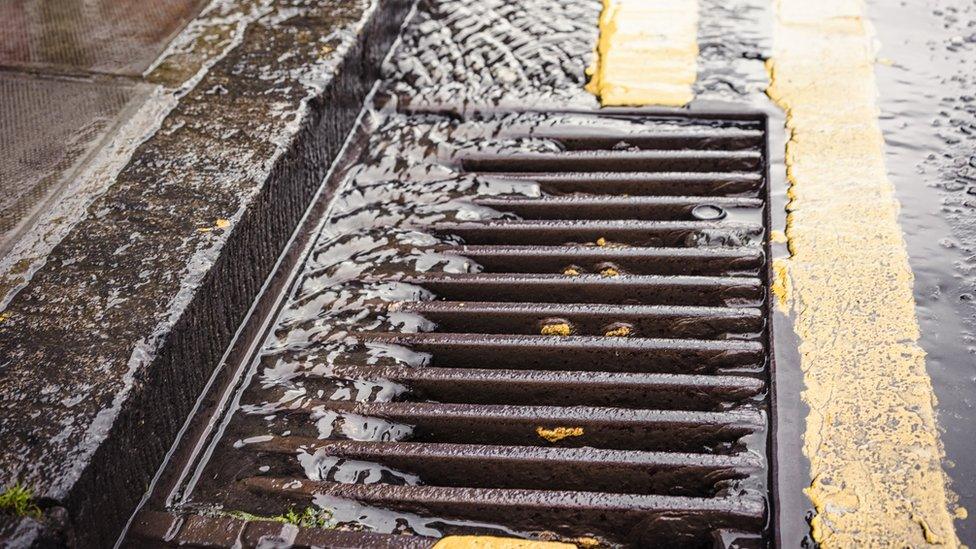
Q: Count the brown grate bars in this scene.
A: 13